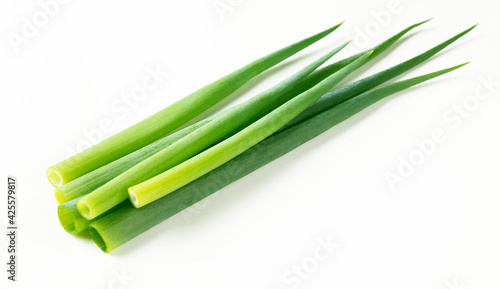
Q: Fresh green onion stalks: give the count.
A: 6